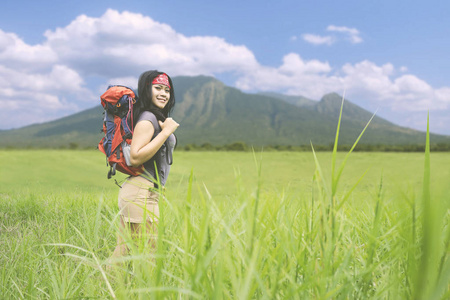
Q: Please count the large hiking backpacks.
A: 1